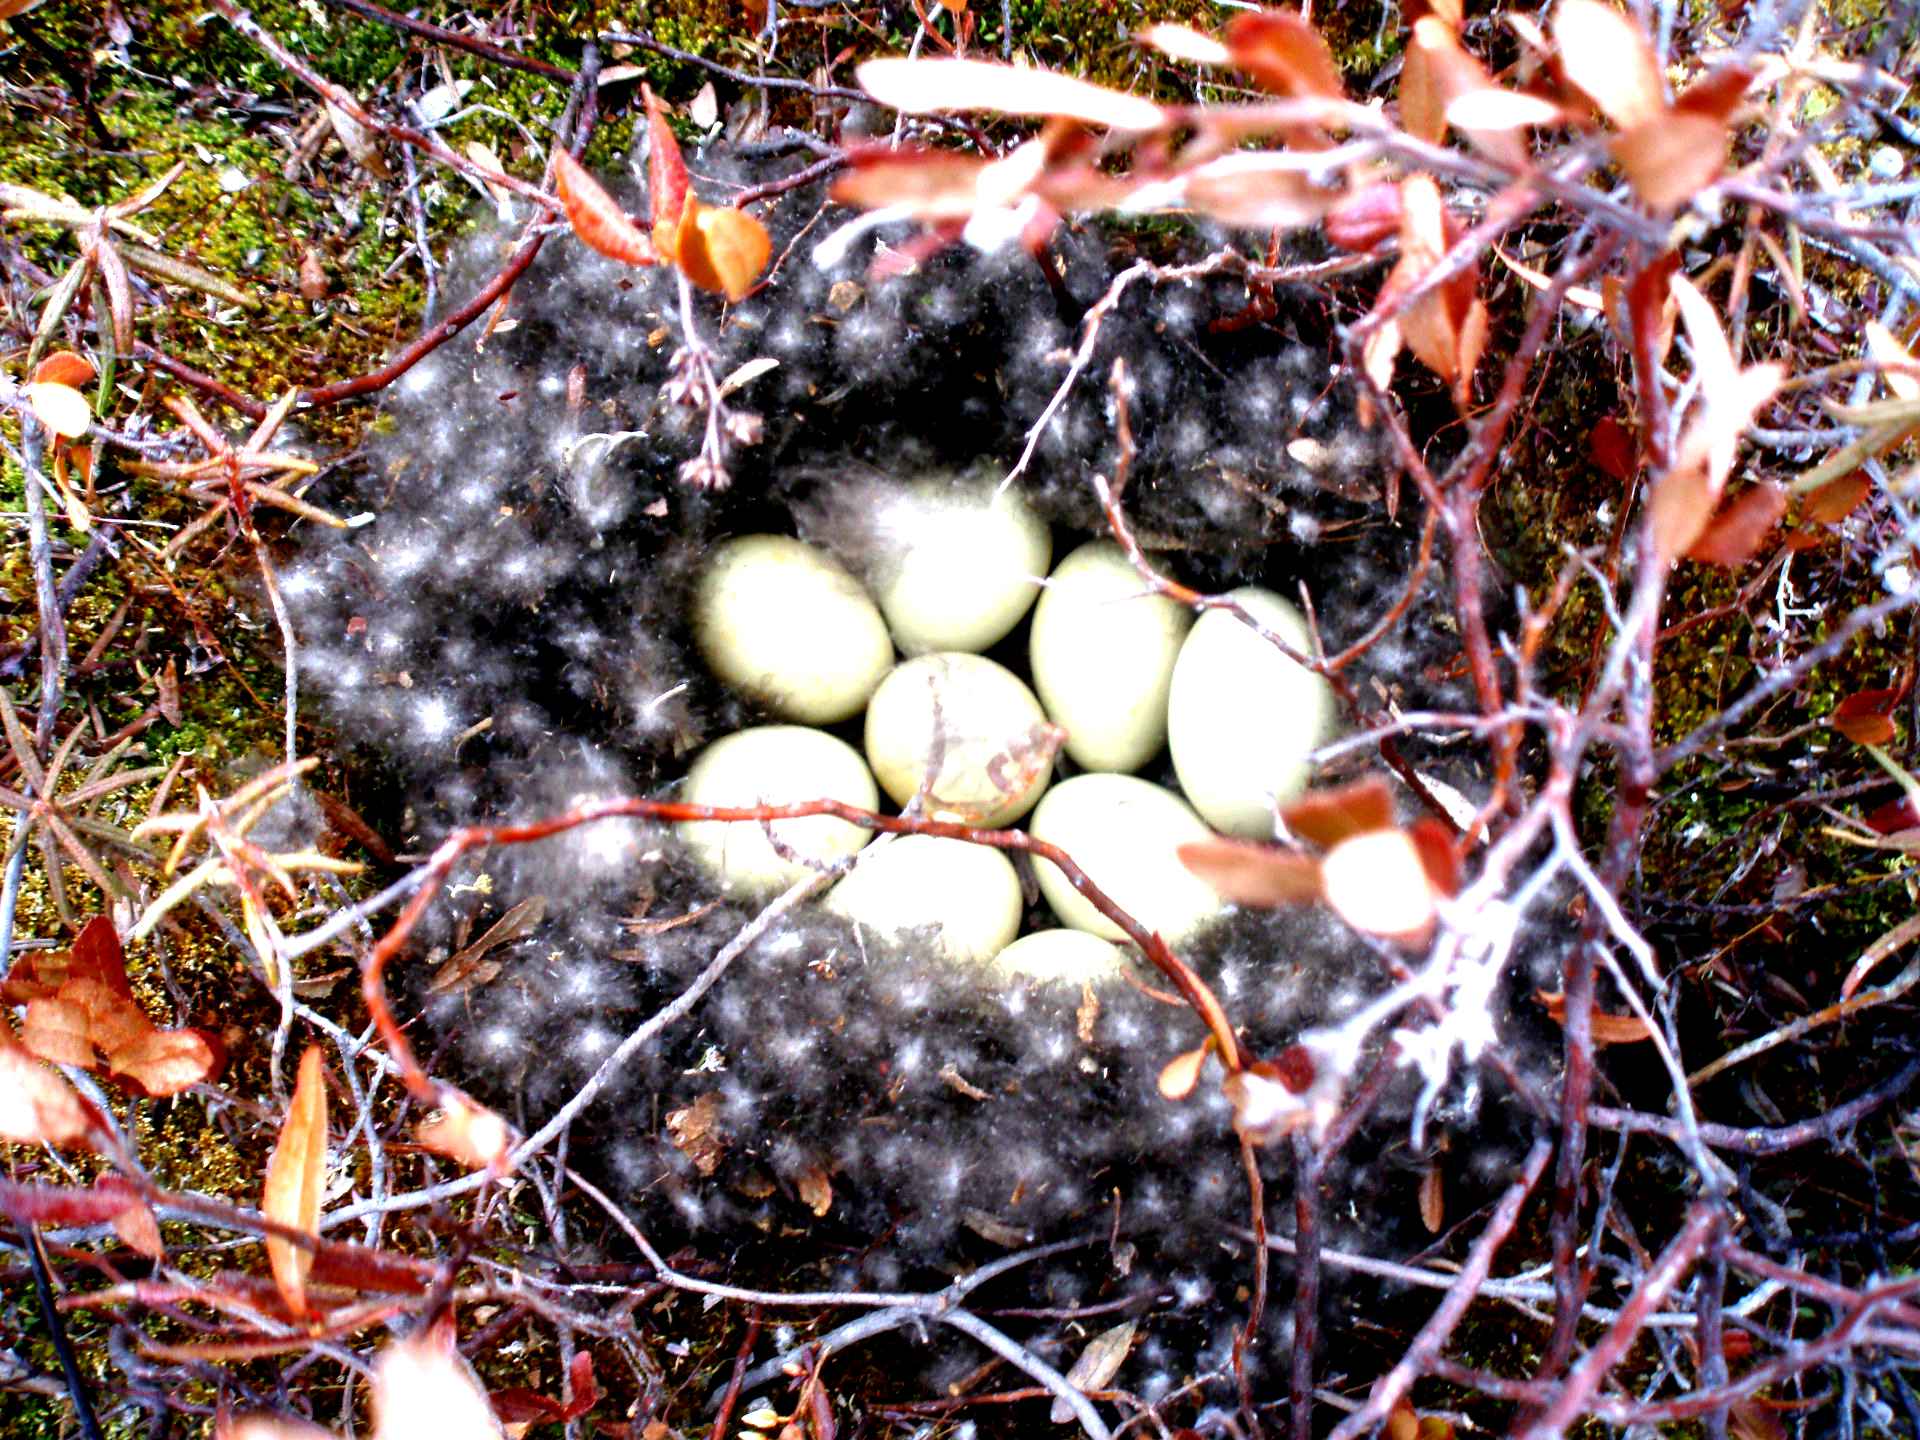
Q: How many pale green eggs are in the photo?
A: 9